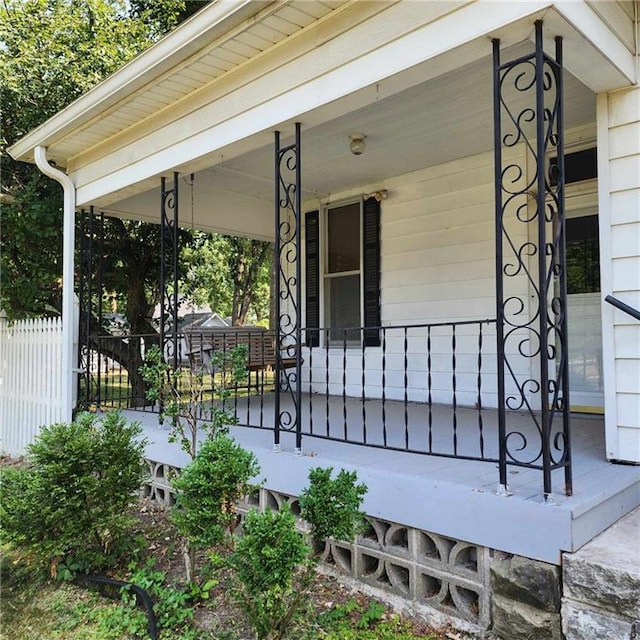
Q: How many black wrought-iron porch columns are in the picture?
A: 4